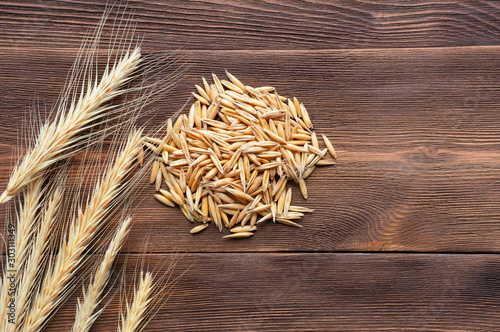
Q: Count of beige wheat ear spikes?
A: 6